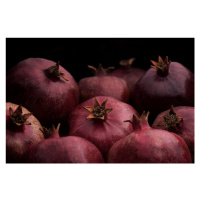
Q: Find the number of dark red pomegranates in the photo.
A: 9